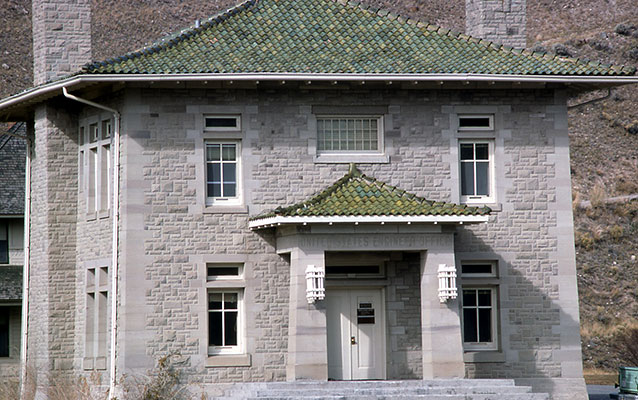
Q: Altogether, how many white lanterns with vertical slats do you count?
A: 2